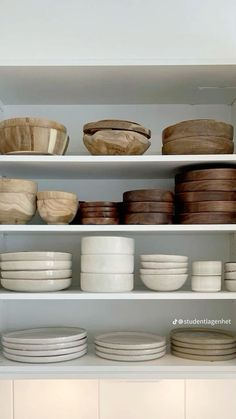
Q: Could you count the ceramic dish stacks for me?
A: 8